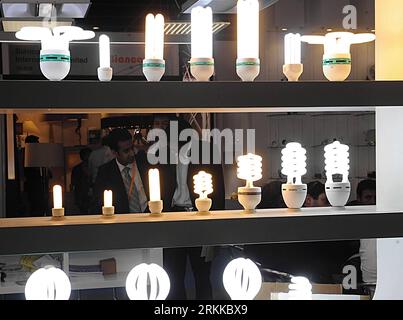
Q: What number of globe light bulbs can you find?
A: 3